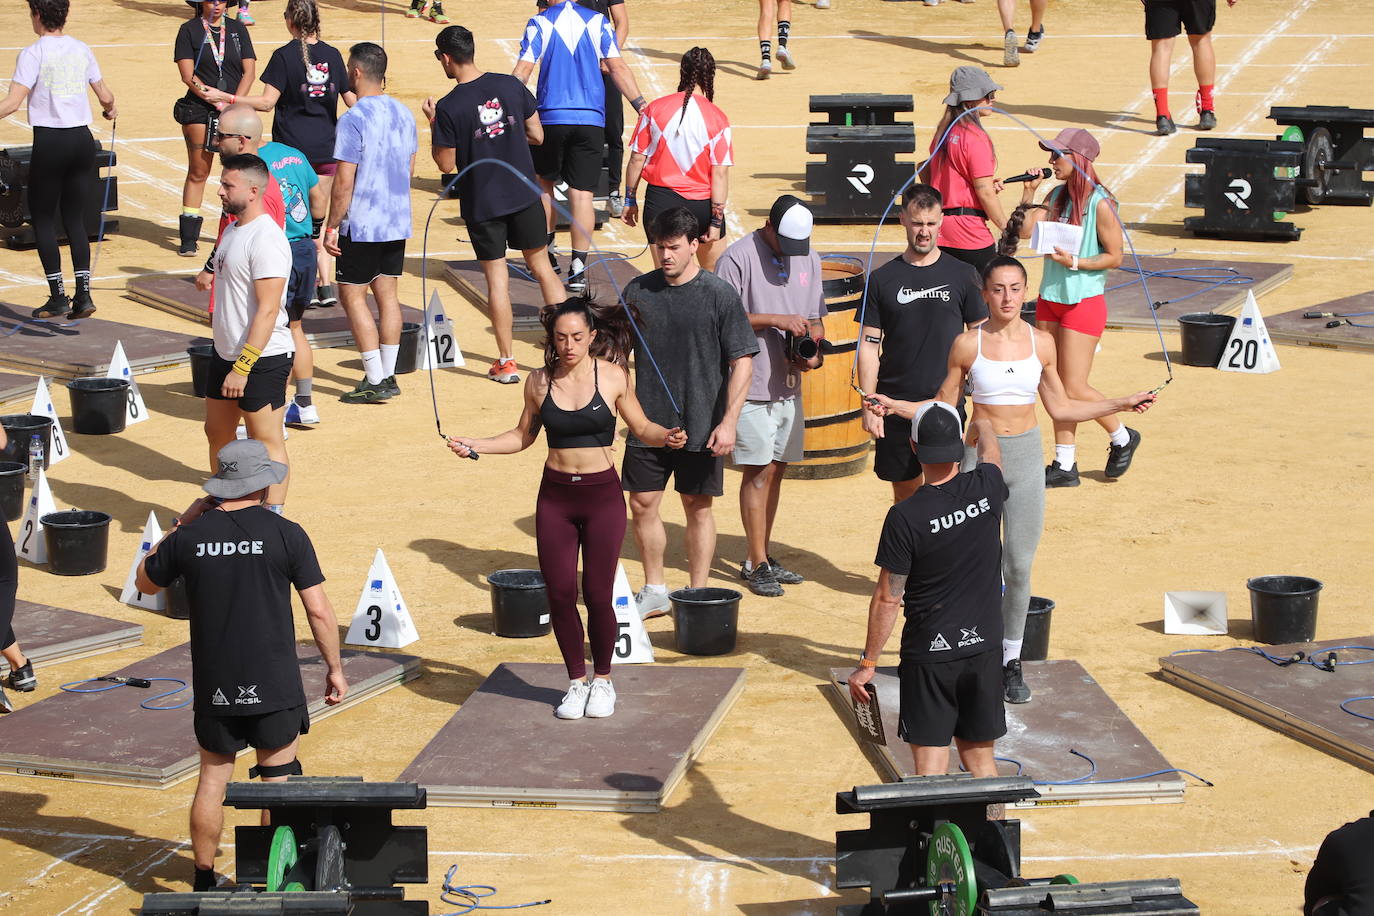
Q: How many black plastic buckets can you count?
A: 12